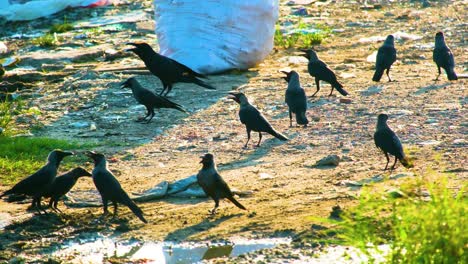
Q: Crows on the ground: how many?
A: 12